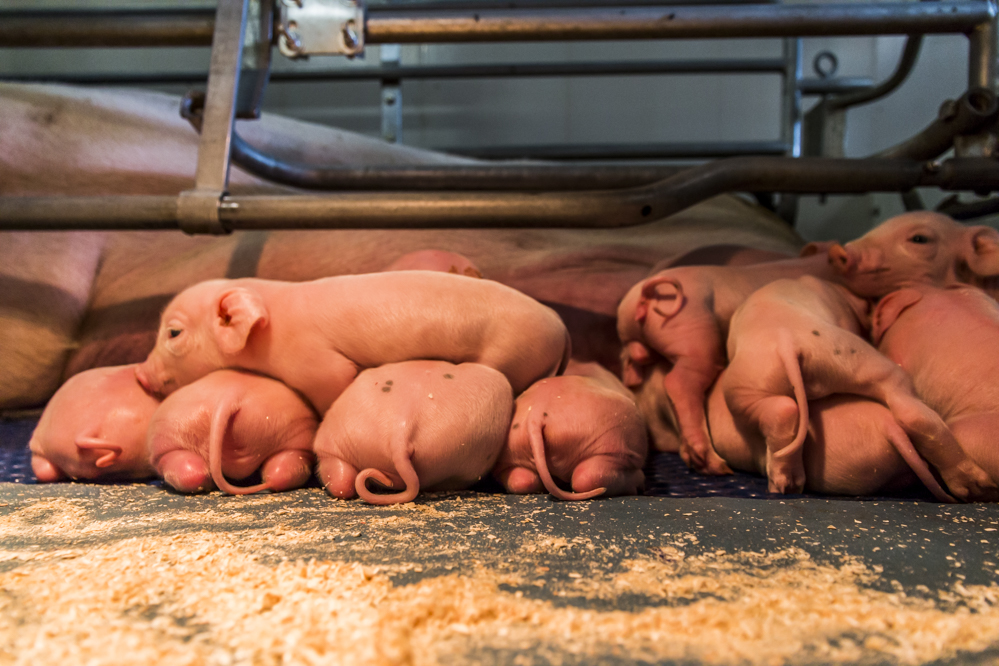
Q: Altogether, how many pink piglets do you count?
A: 11